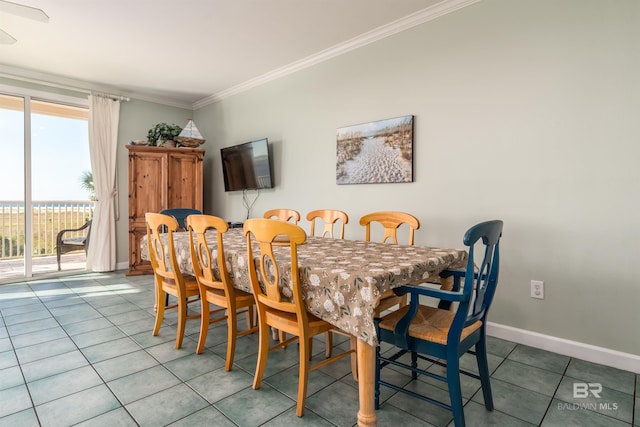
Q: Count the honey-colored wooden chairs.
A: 6